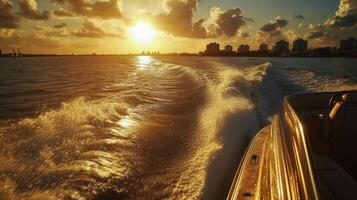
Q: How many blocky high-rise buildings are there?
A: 7